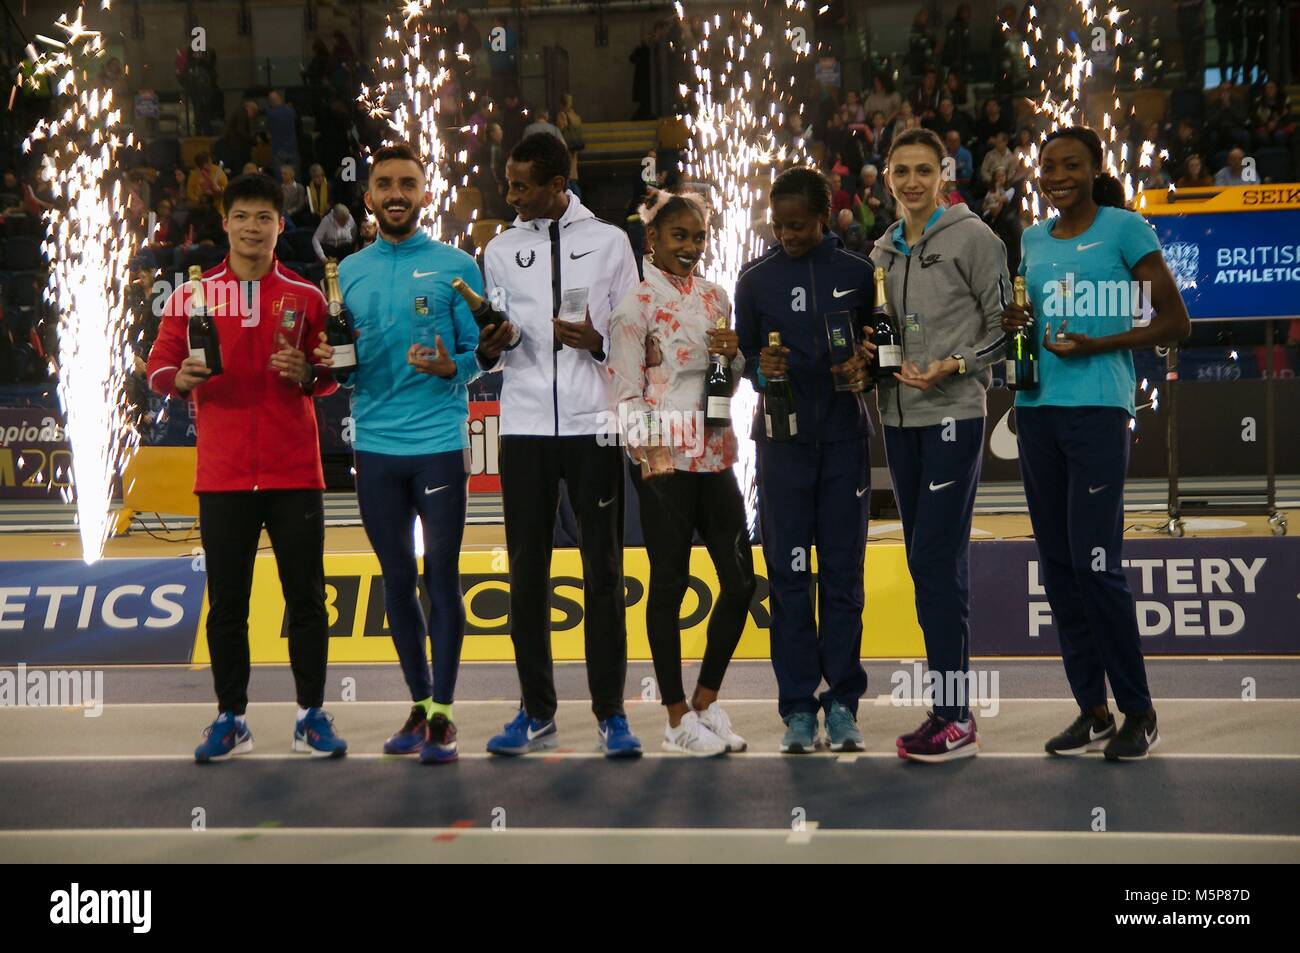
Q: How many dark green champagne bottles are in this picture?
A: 7